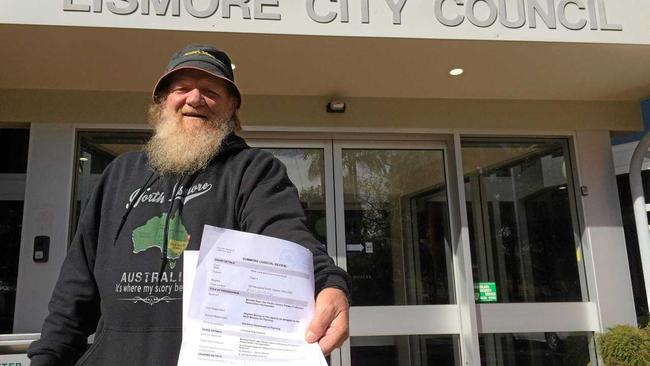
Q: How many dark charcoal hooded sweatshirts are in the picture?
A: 1